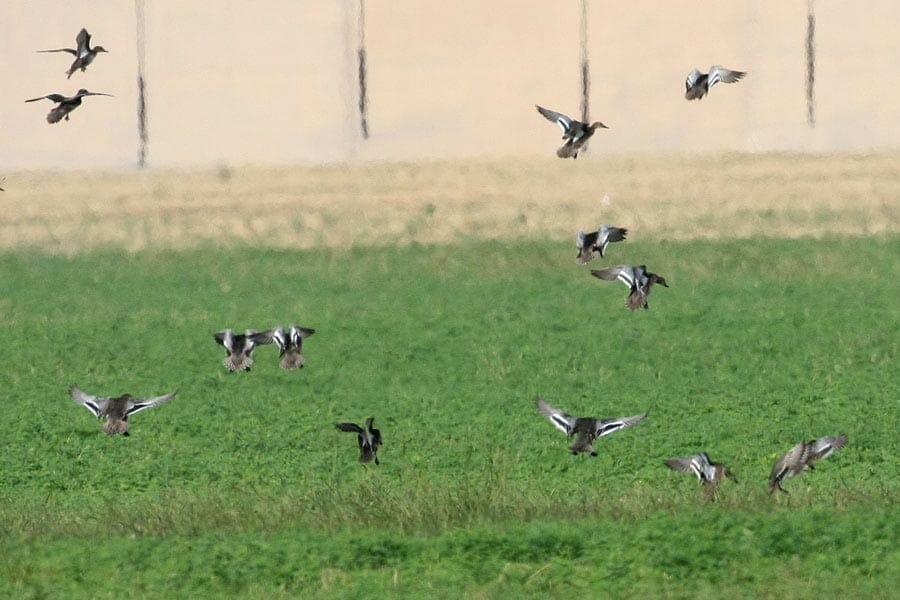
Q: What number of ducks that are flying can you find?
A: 13